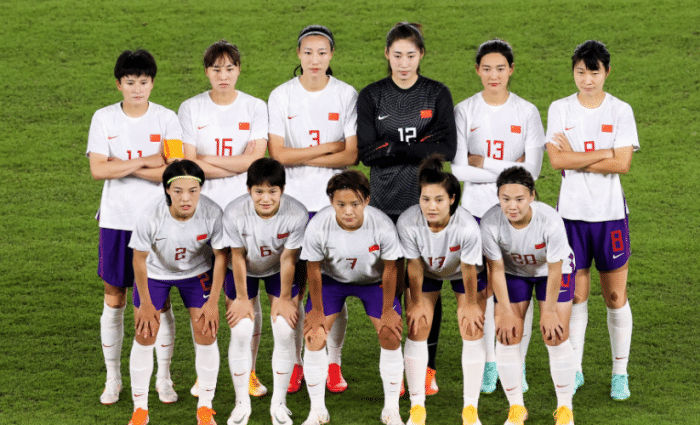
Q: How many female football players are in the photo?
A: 11